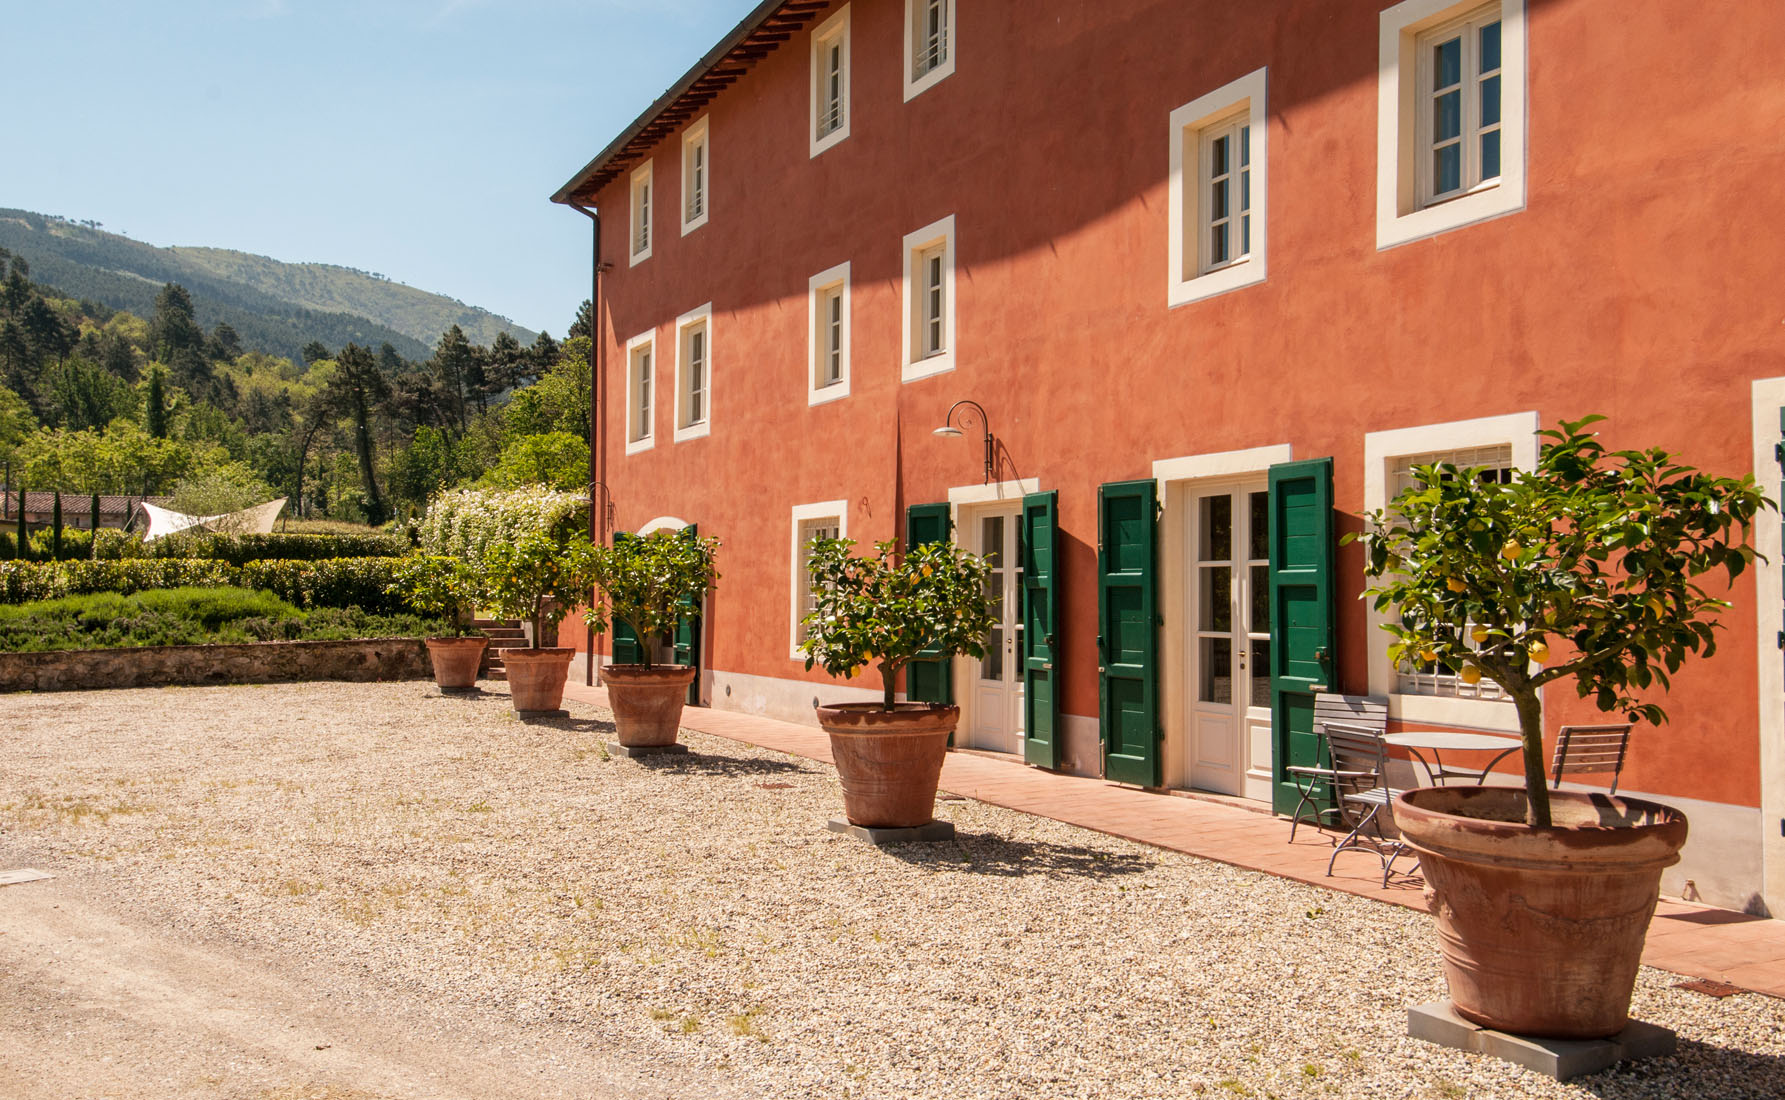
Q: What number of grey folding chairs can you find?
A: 3